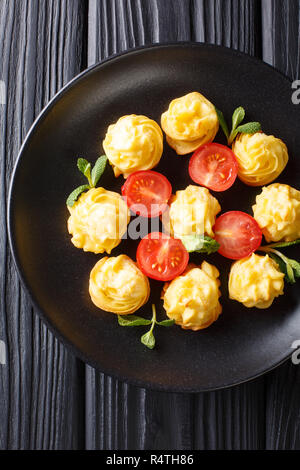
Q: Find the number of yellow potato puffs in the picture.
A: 9